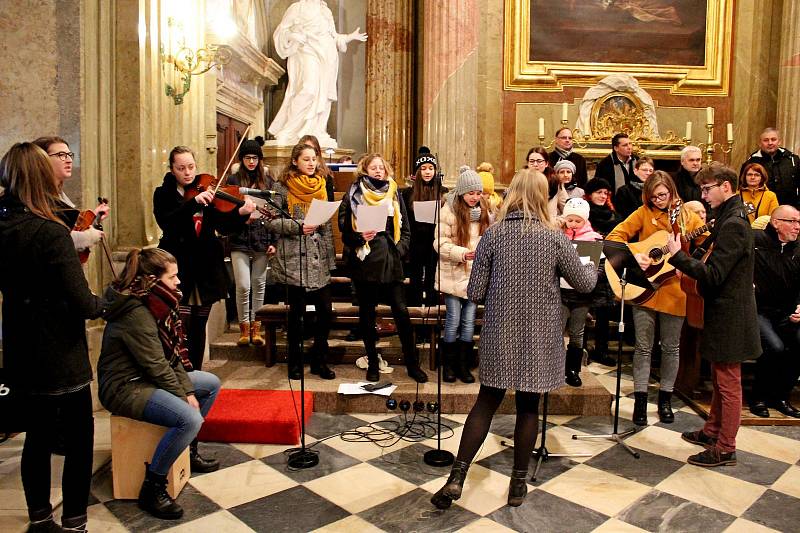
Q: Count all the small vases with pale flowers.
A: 0